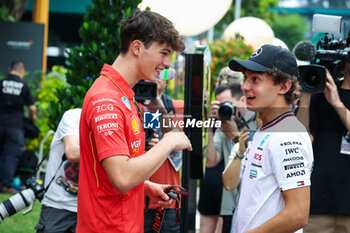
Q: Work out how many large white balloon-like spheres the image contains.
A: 3